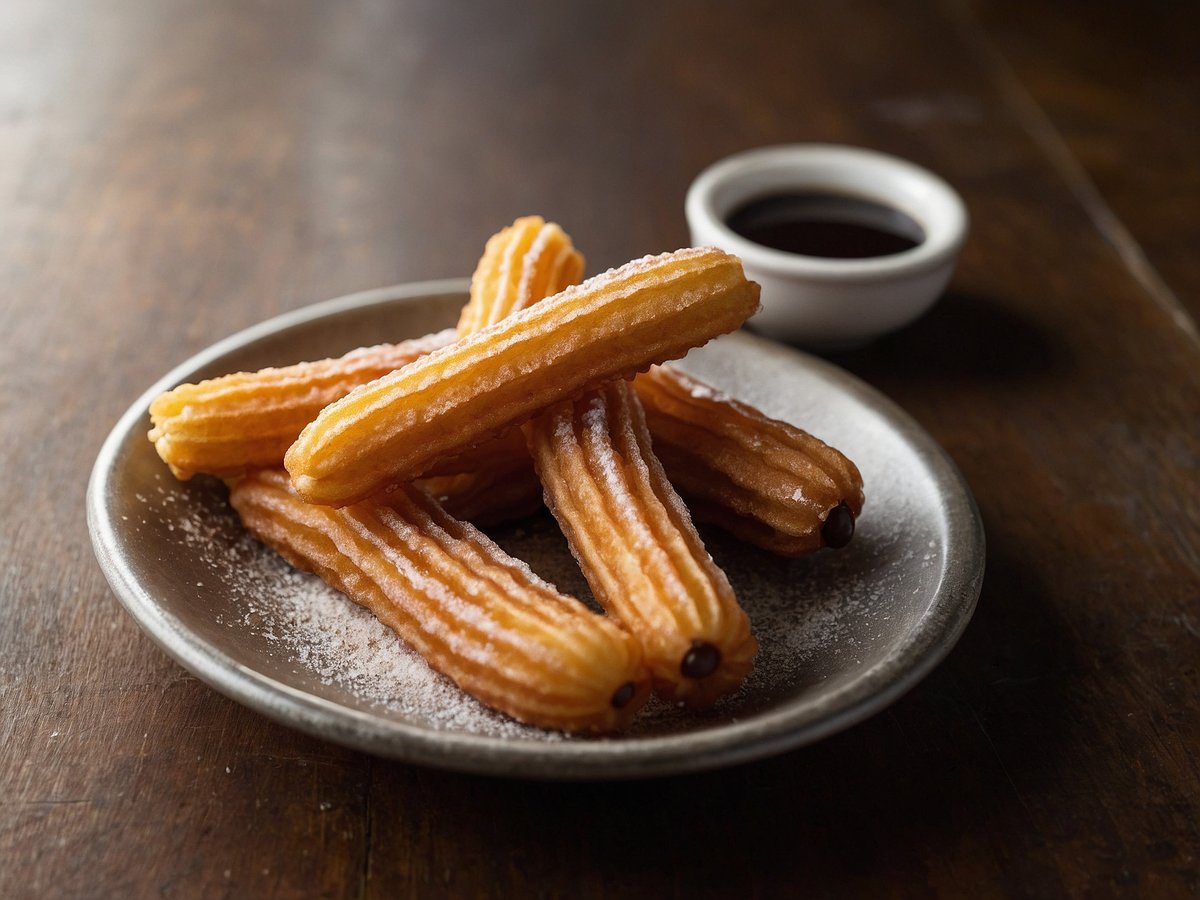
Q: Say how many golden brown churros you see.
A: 6